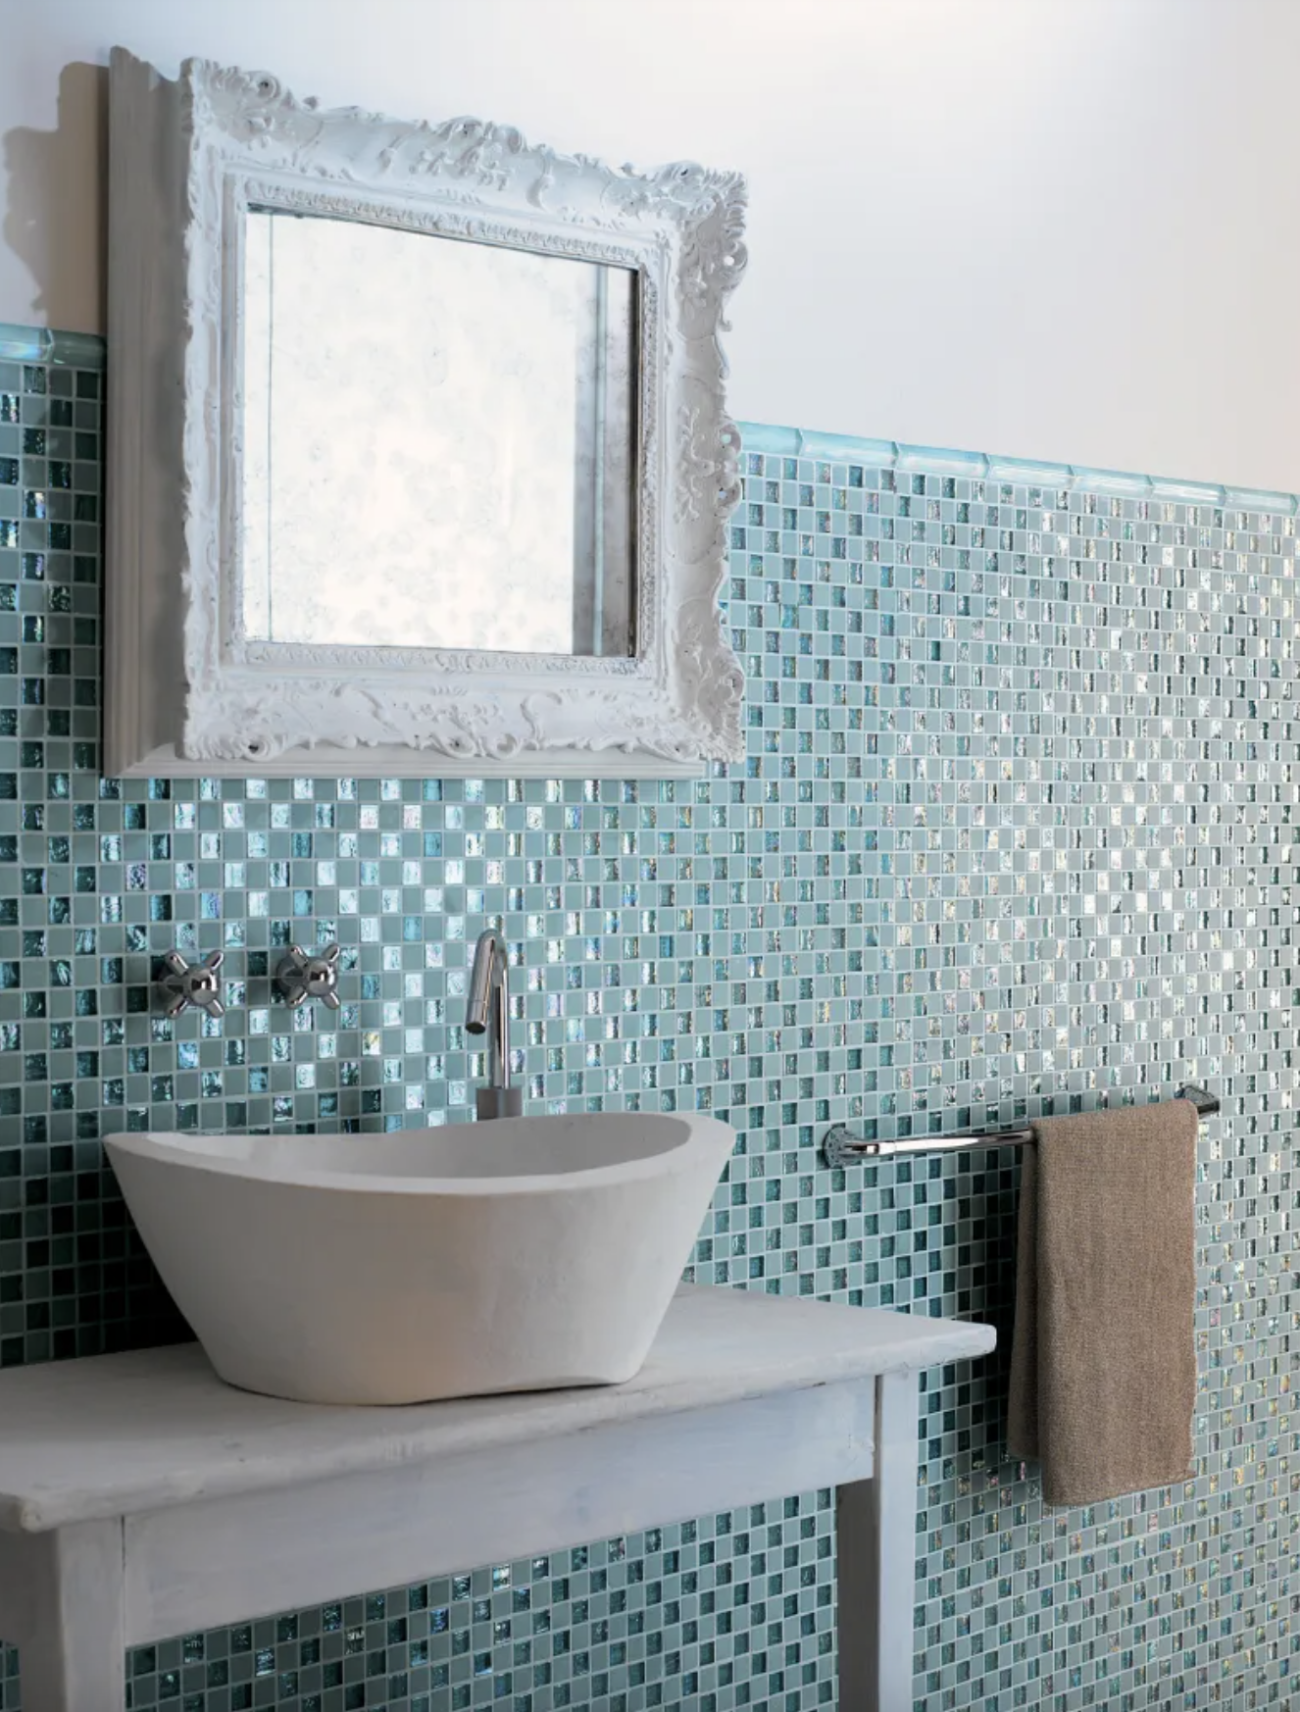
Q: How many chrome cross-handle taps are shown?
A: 2